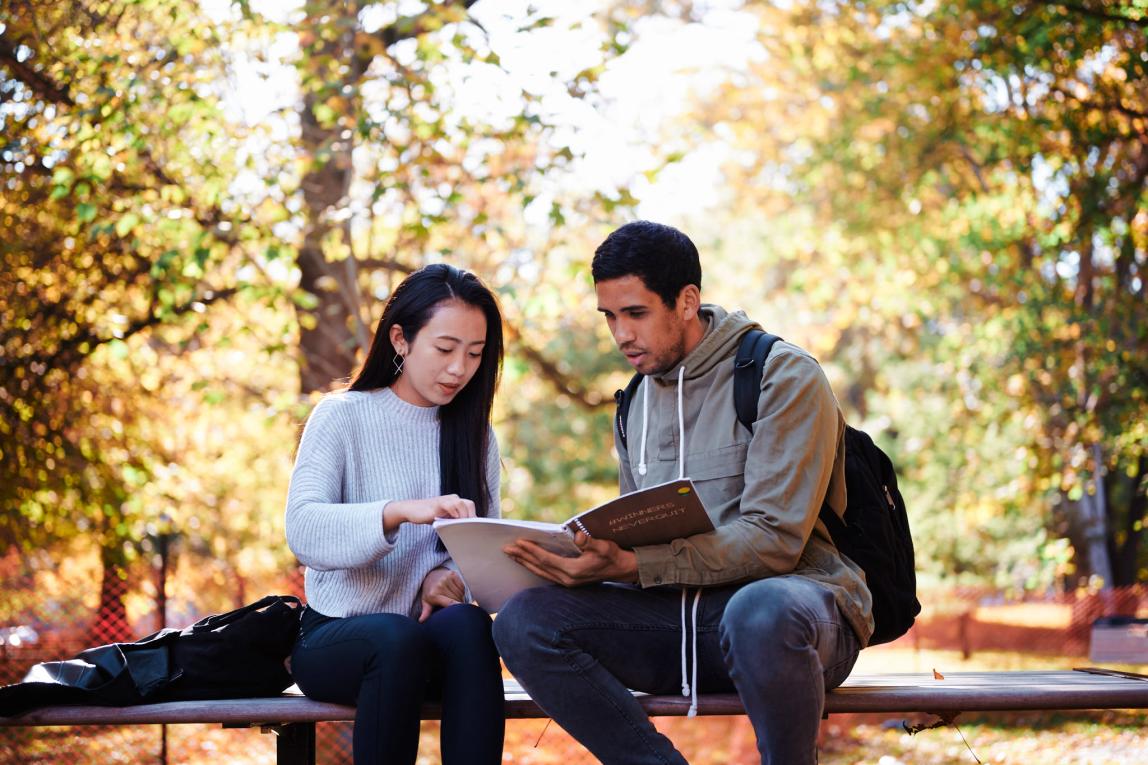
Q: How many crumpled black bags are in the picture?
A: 1